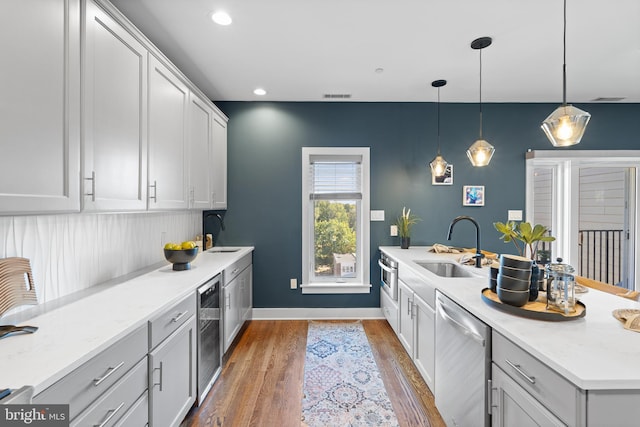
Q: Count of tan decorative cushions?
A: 0